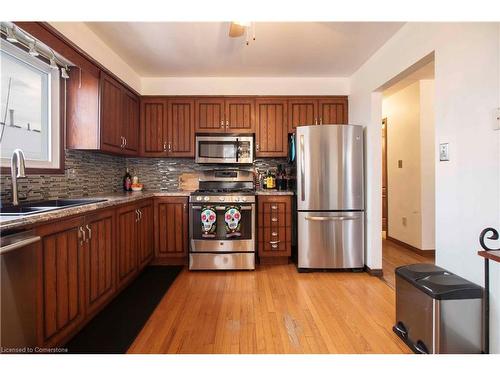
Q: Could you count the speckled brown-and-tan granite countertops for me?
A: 2